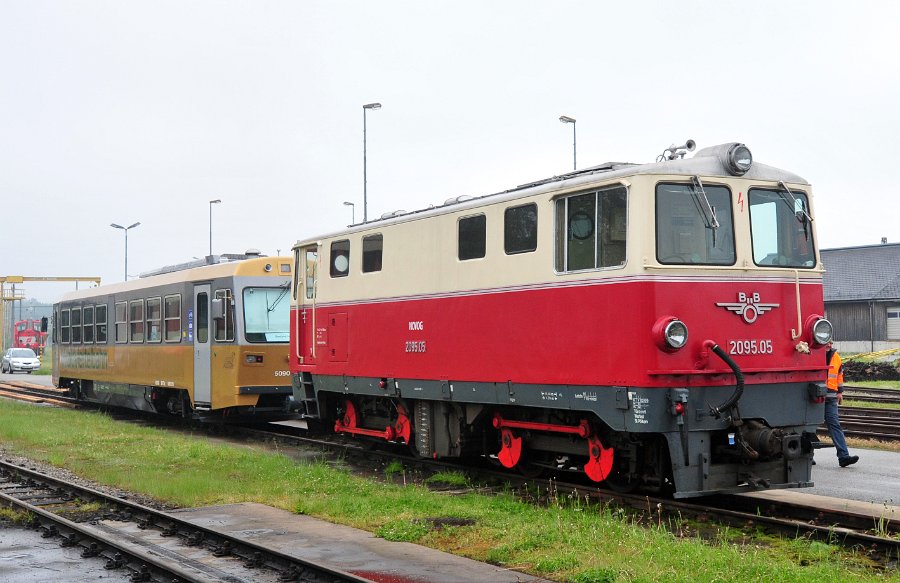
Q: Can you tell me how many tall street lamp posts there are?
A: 5